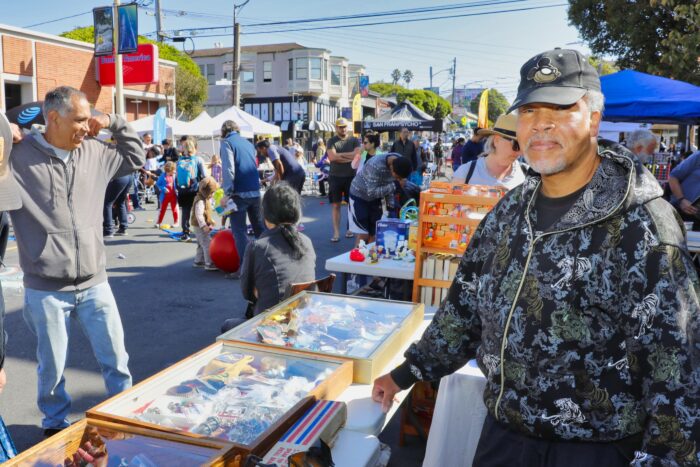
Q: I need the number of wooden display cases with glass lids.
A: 3